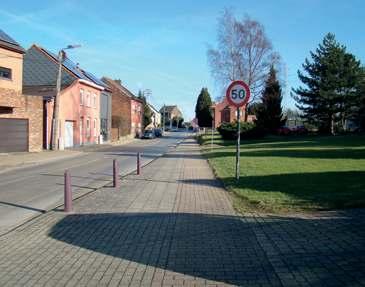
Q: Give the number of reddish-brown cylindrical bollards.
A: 3